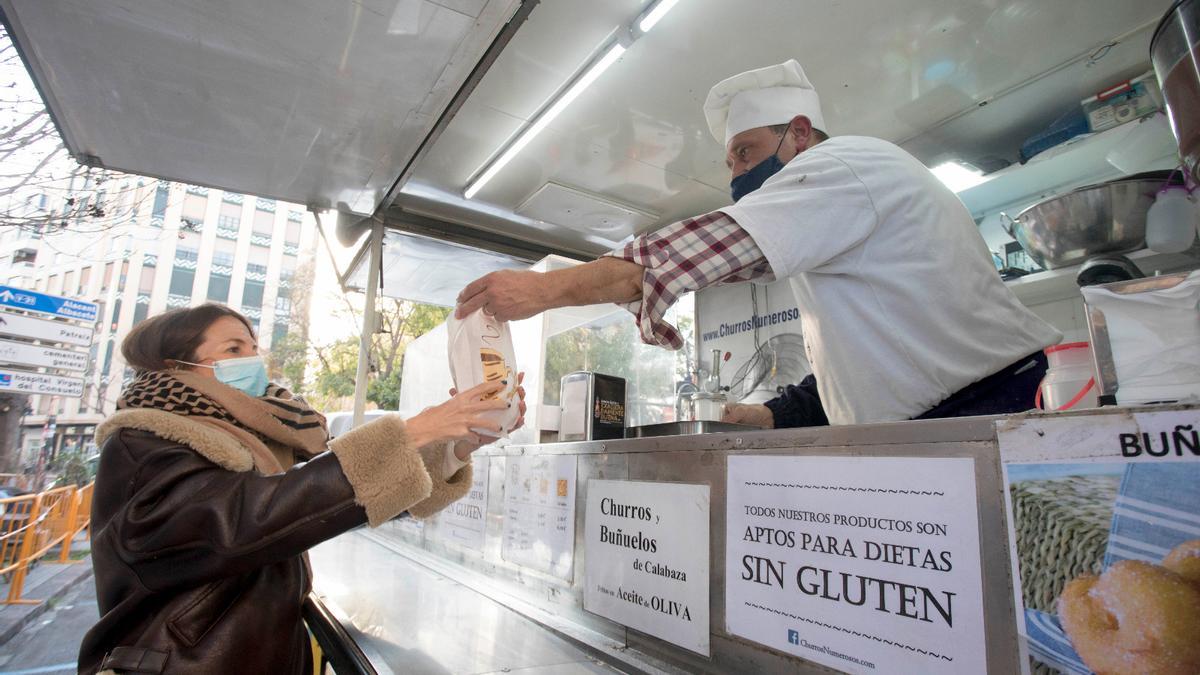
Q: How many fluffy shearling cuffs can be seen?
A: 2